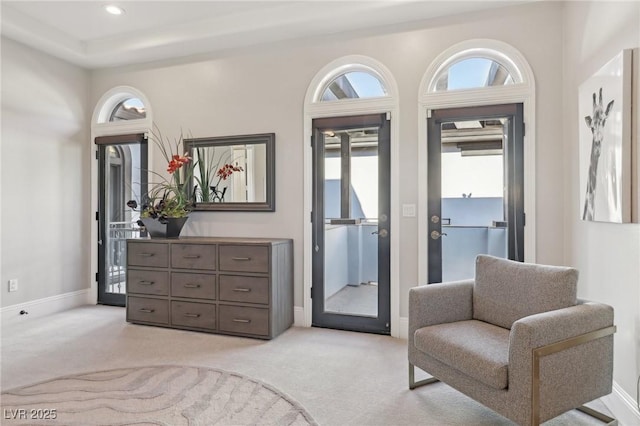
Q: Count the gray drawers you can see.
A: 9